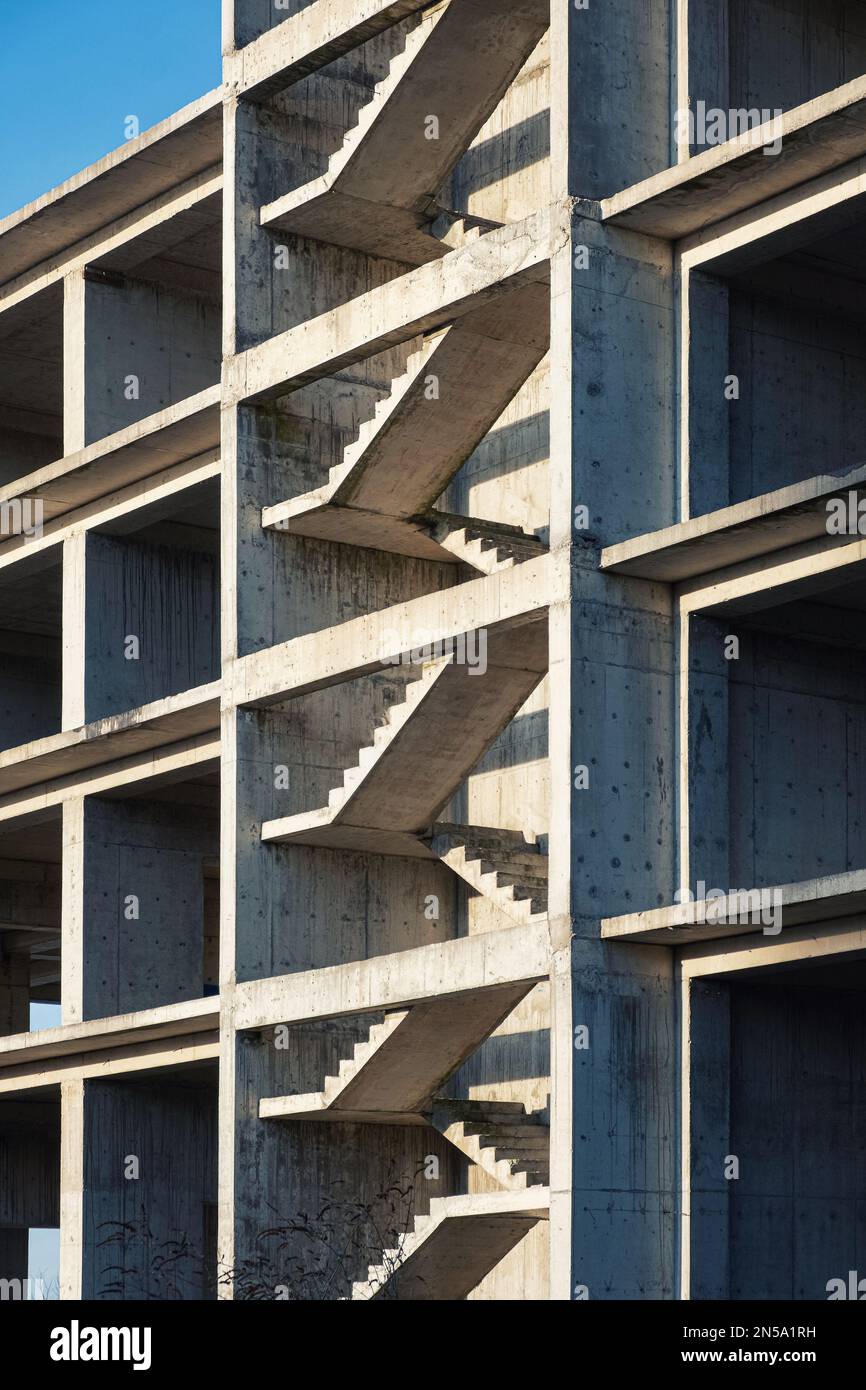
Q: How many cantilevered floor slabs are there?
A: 7